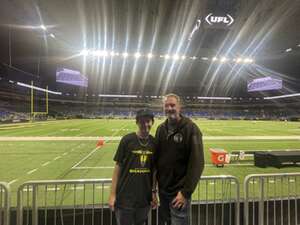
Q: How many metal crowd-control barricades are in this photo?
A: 3